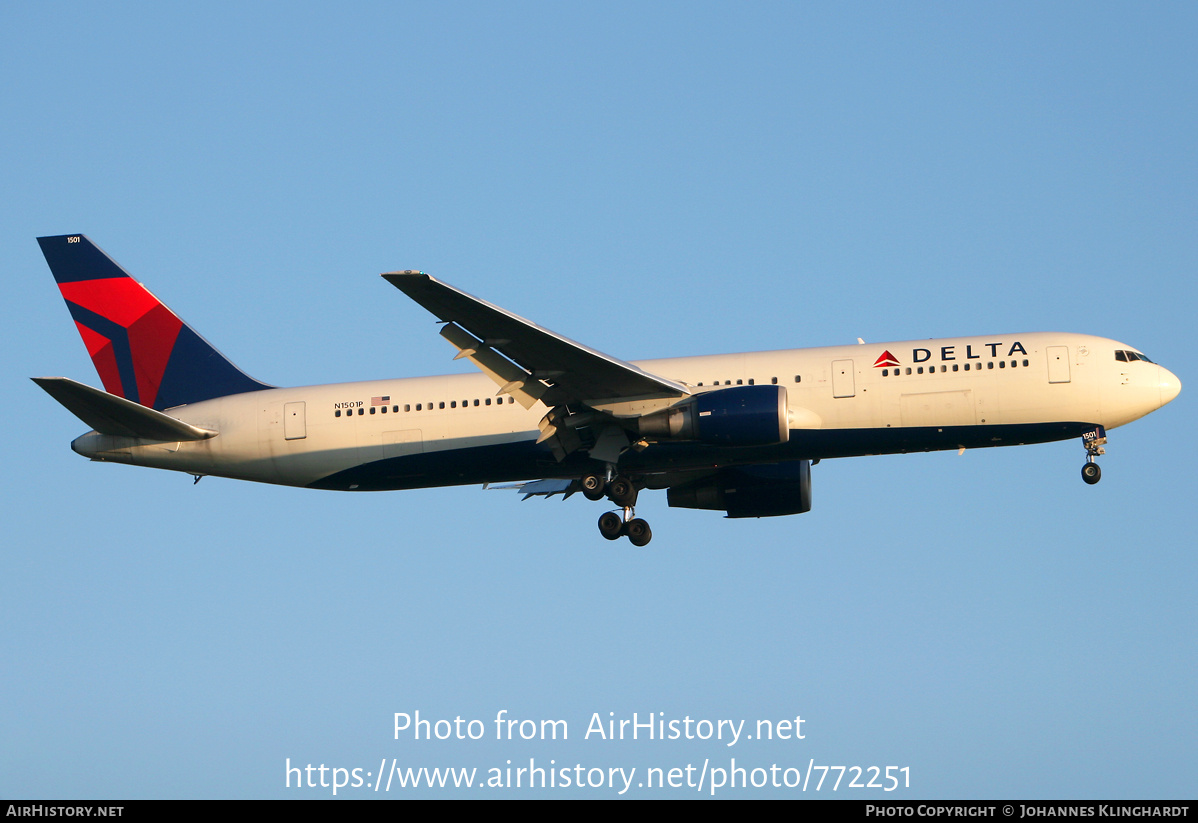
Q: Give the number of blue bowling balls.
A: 0